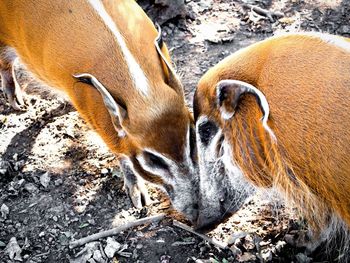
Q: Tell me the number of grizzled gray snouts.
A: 2